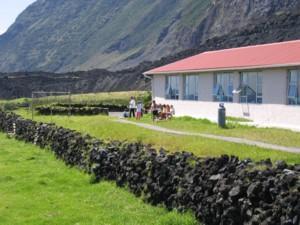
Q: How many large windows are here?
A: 5